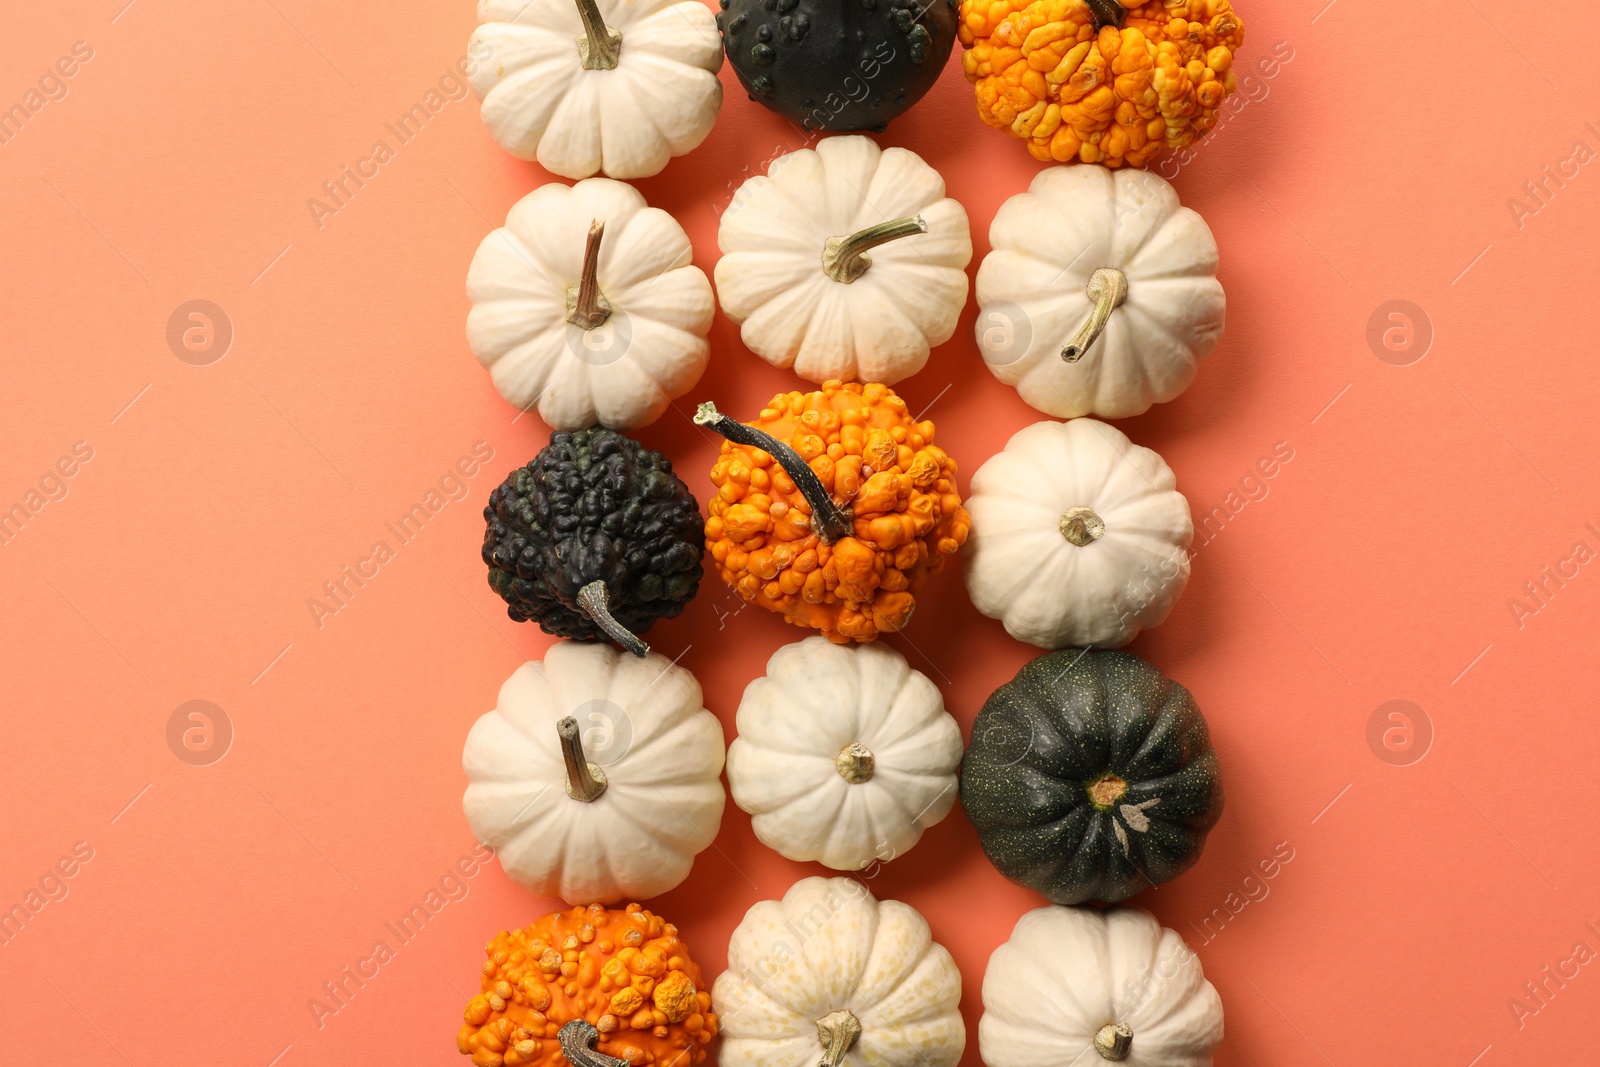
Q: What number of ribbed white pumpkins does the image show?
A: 9